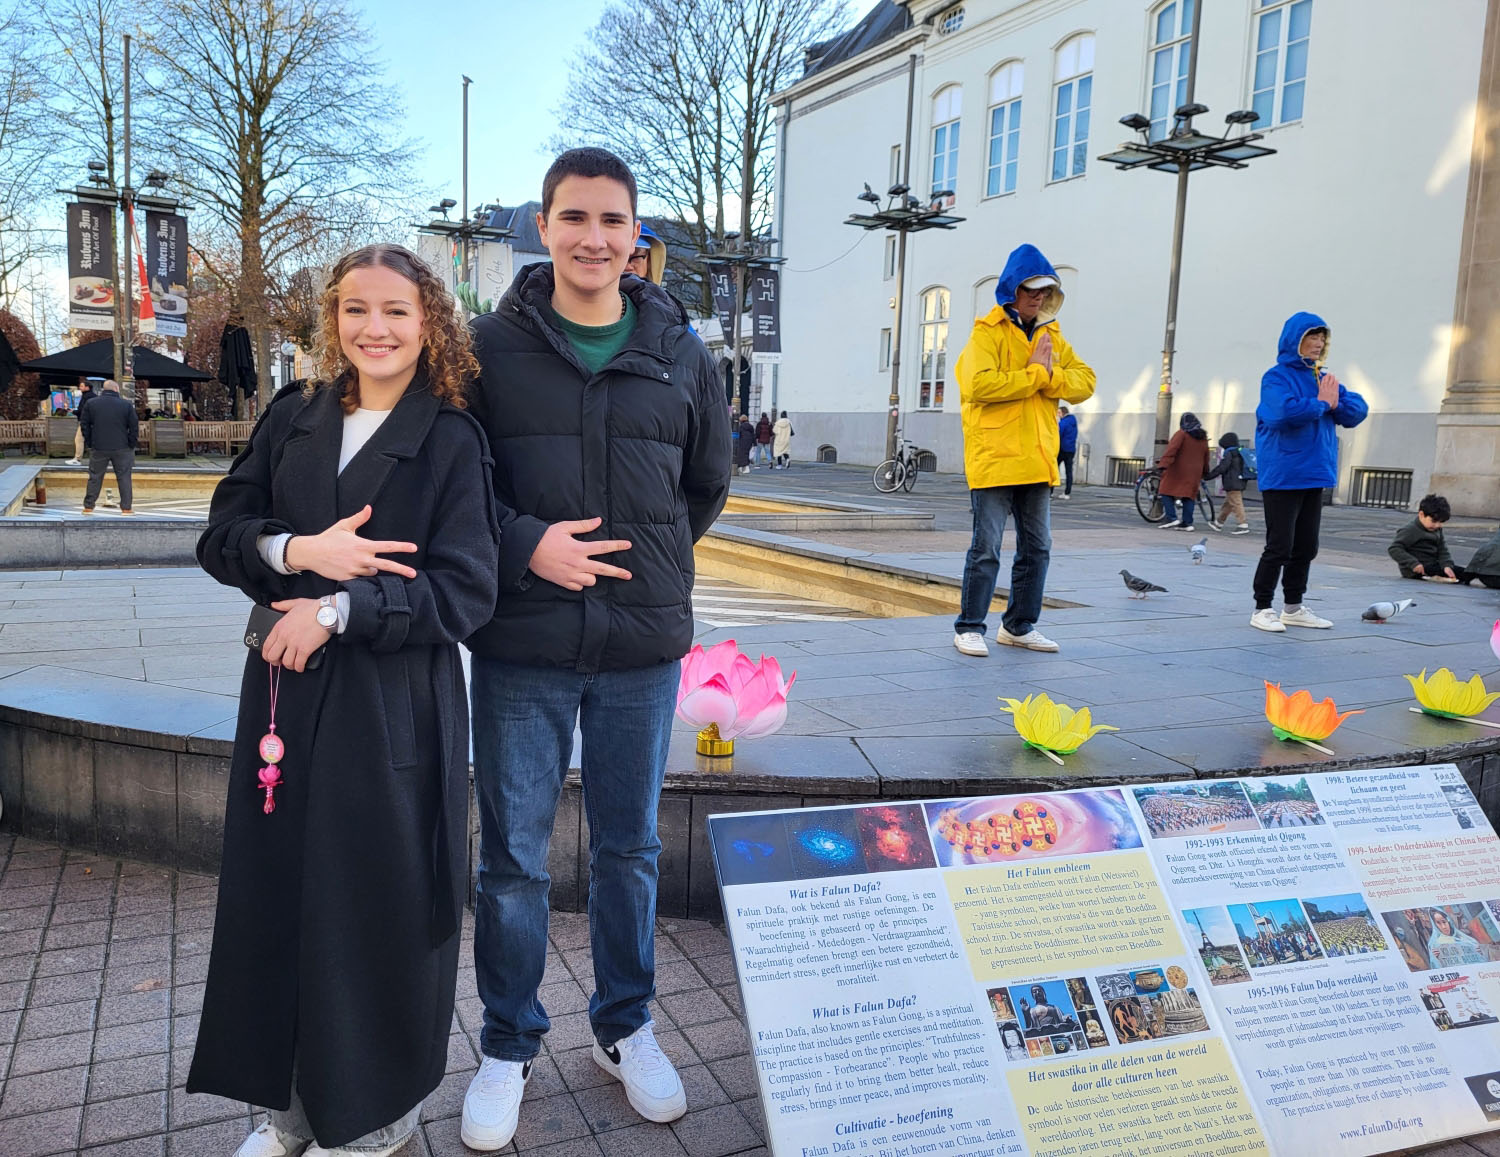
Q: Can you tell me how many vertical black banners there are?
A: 4